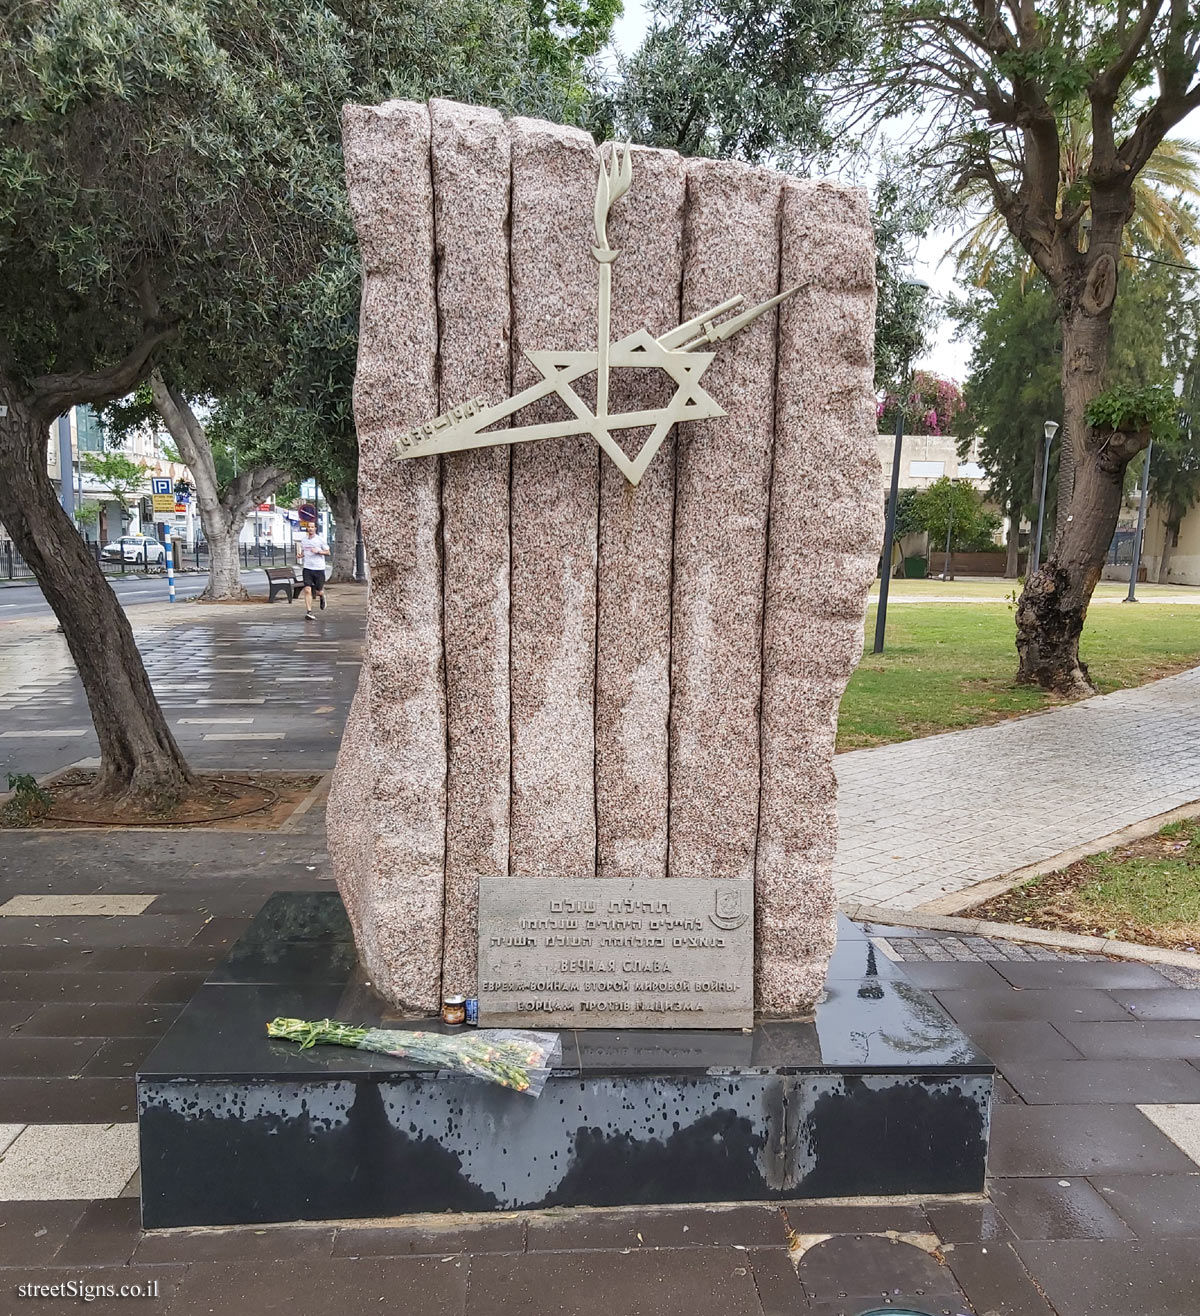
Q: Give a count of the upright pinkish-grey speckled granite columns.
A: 6